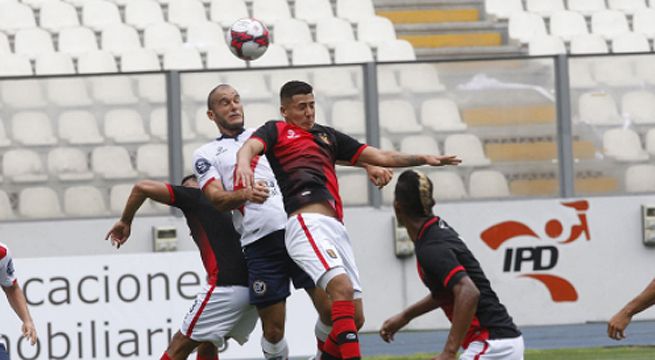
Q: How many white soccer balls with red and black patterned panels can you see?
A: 1